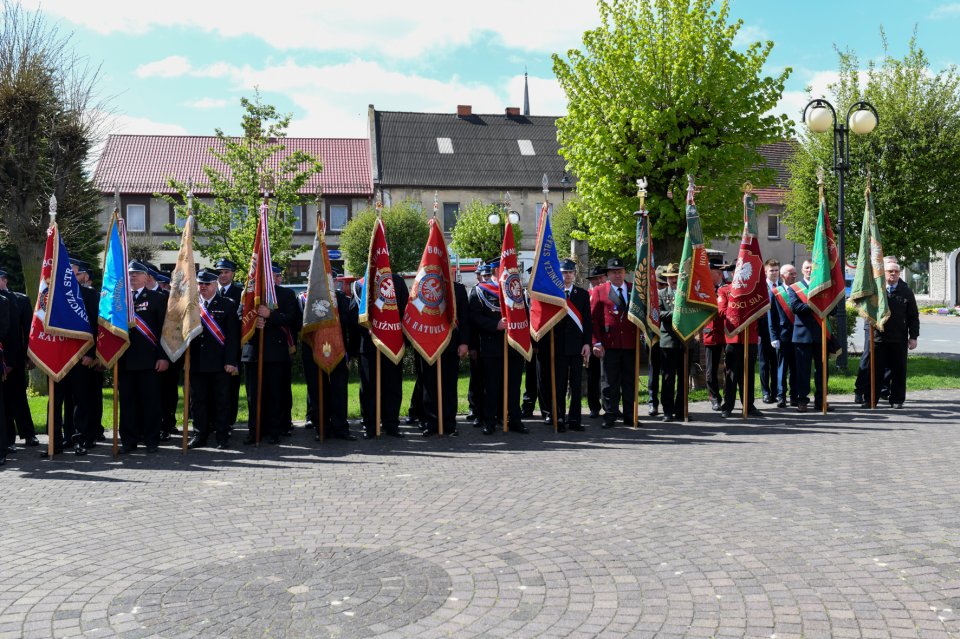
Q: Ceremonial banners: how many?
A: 14